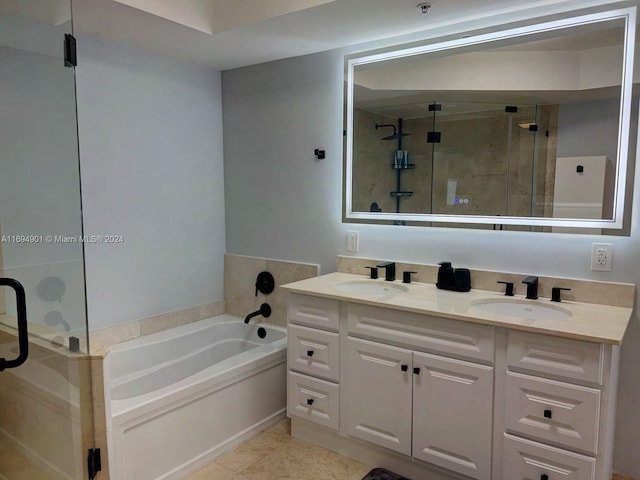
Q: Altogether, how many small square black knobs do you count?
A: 6